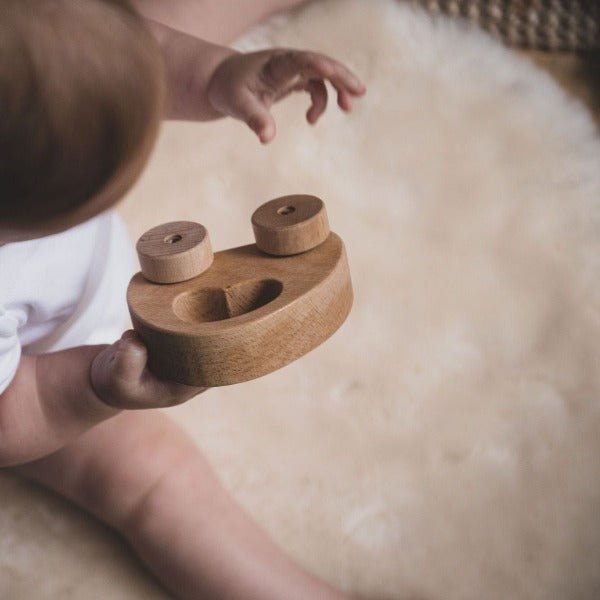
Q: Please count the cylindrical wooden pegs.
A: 2